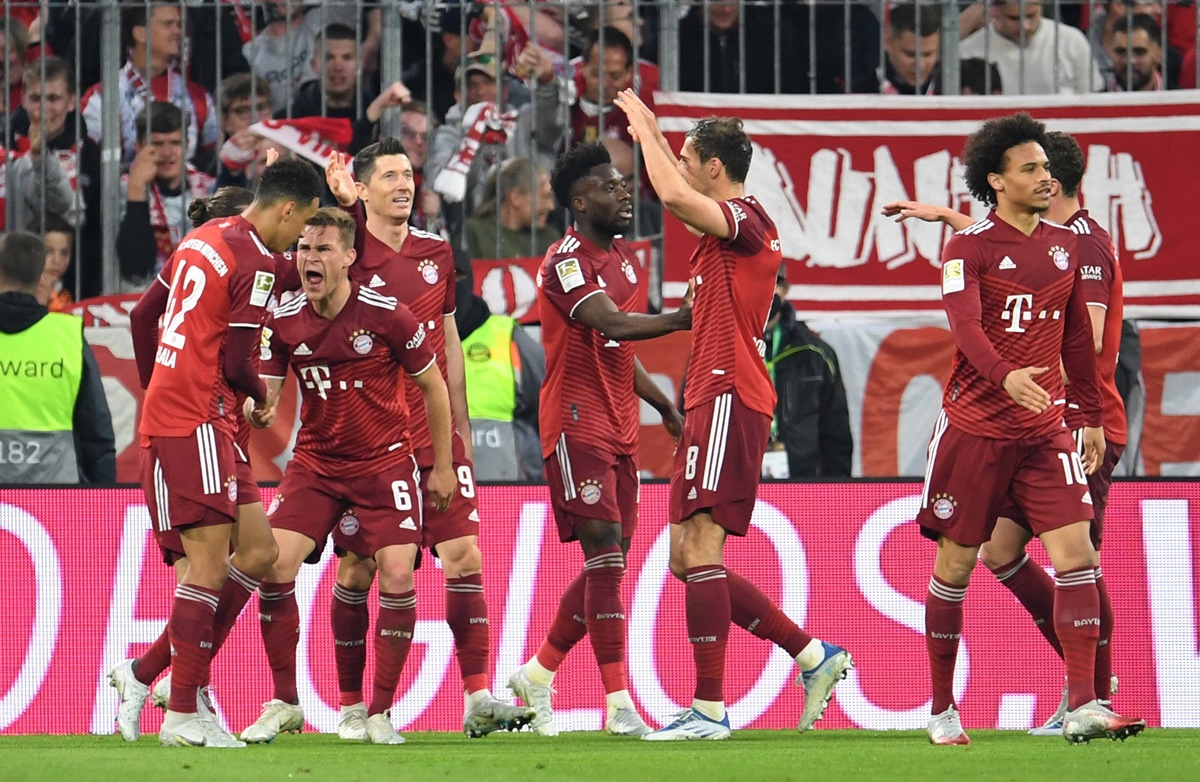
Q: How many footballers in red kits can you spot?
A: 8